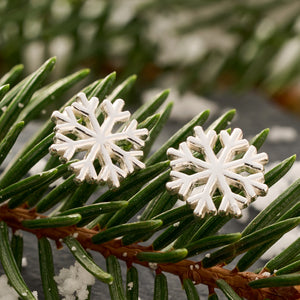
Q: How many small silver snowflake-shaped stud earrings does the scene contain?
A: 2